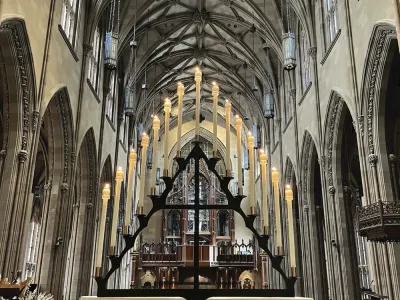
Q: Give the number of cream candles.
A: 15